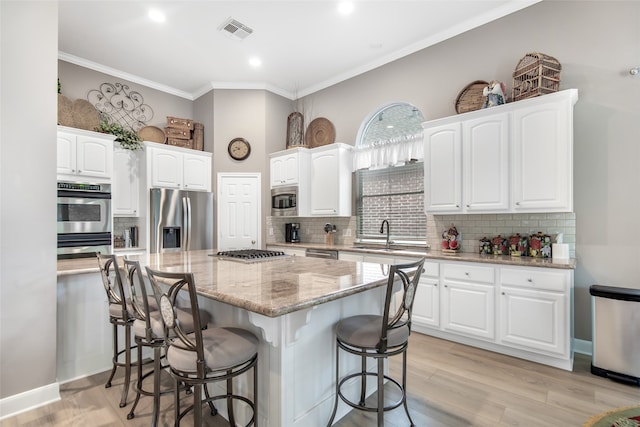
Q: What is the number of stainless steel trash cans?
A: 1